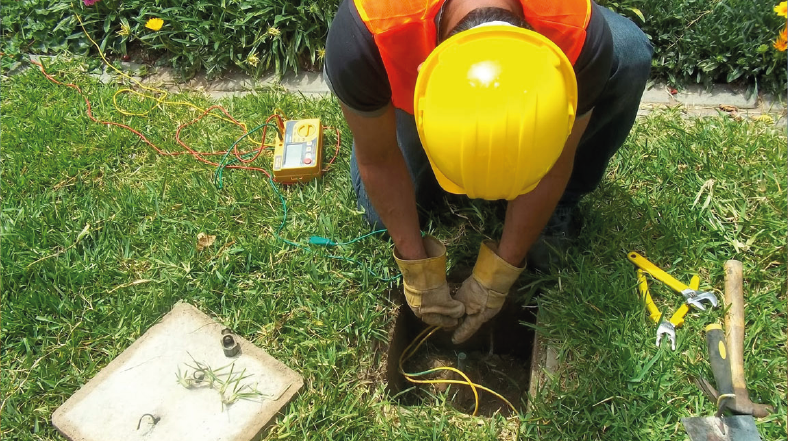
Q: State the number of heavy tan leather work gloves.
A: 2